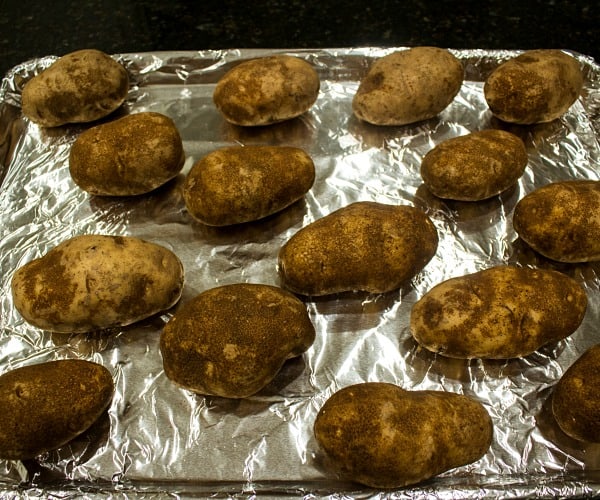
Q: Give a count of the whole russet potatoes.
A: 15